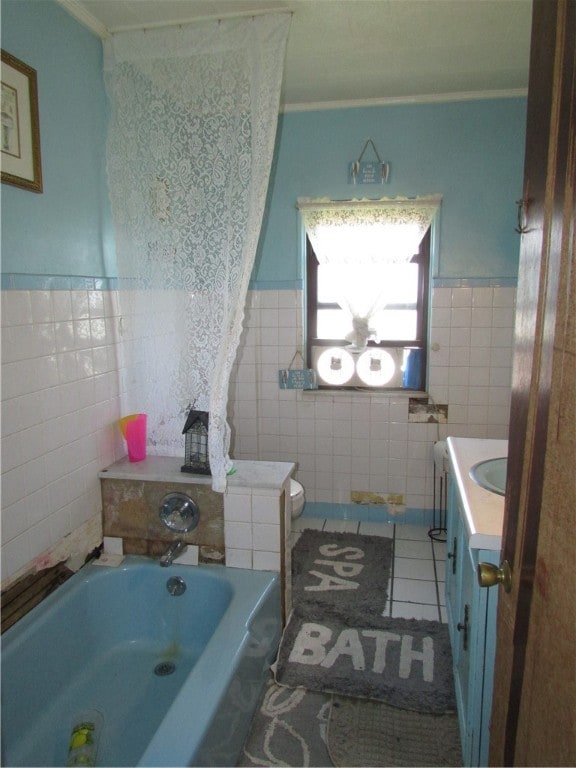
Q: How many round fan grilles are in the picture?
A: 2